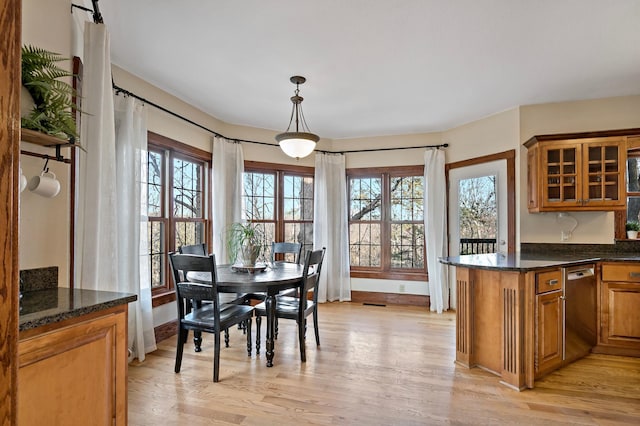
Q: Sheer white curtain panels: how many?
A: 5